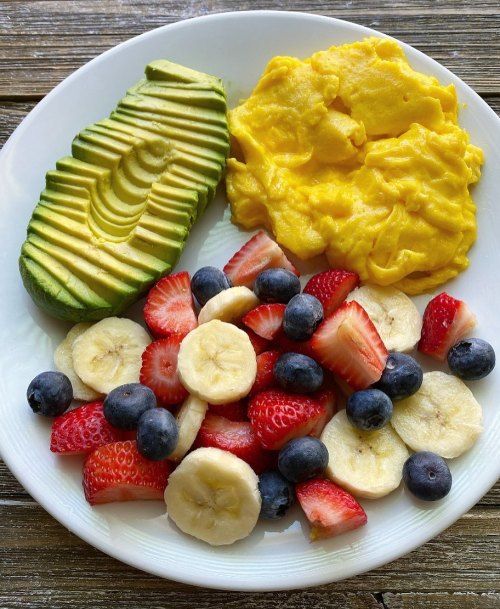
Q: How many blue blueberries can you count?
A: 13